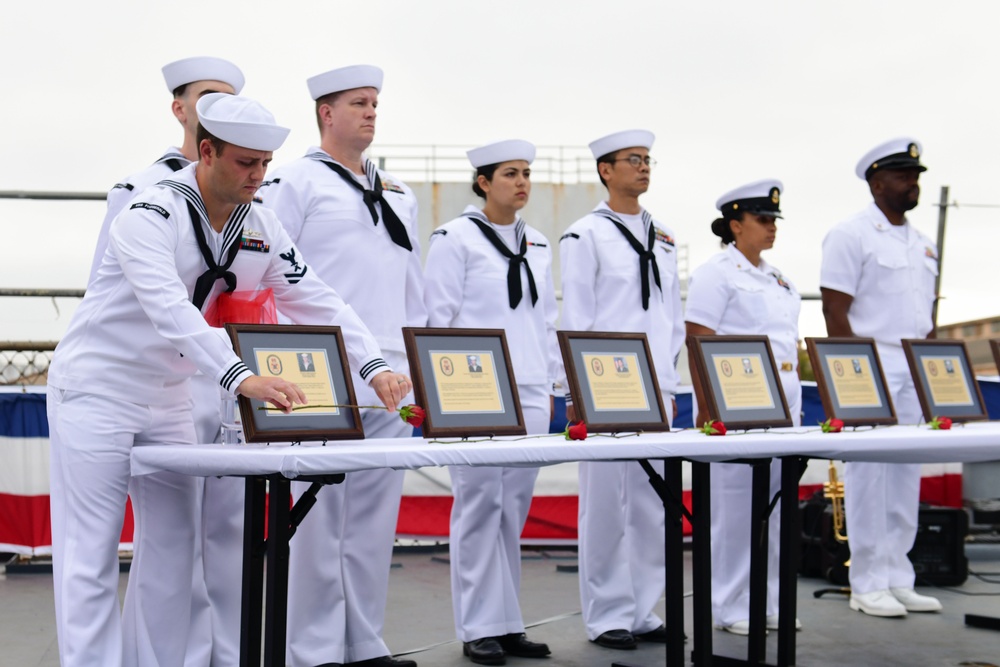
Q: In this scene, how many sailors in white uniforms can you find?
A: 7